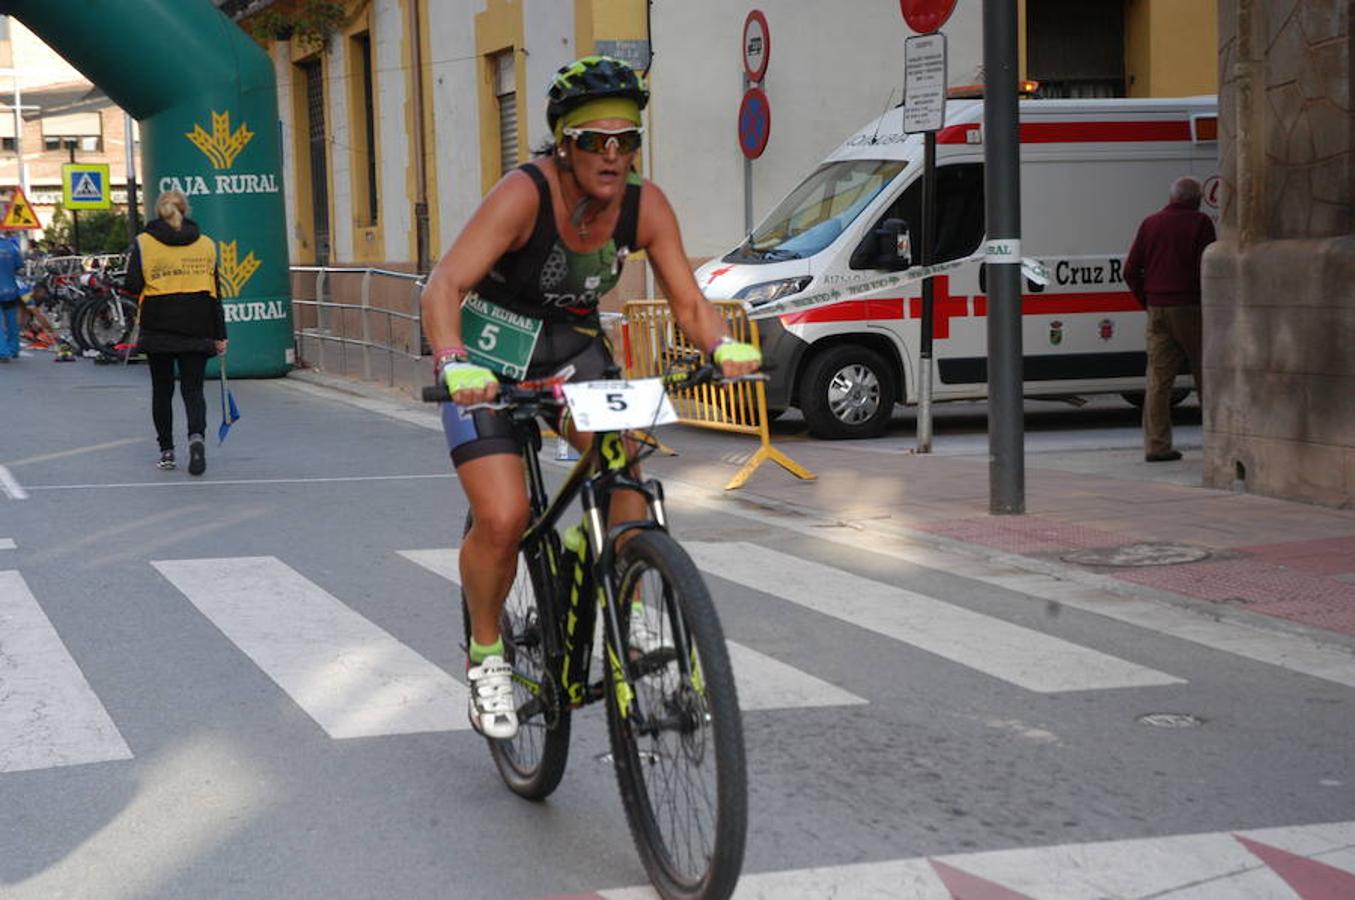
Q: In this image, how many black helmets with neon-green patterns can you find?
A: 1